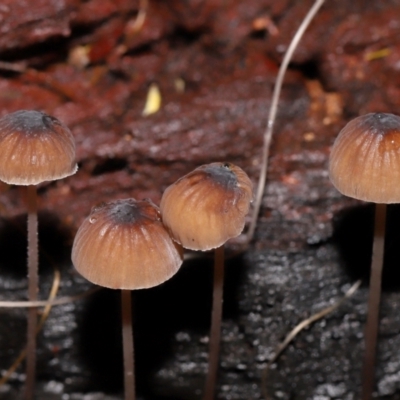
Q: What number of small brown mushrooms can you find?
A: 4